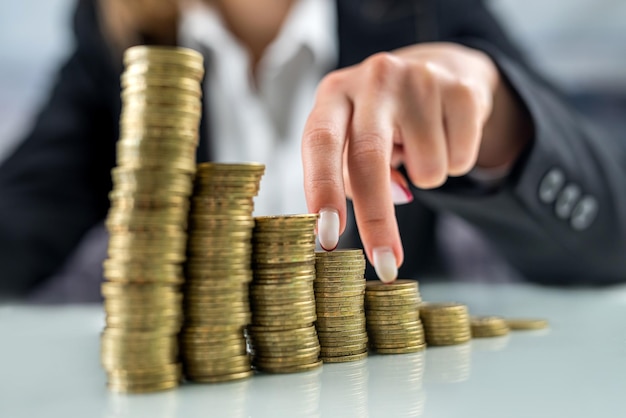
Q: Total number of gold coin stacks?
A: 8